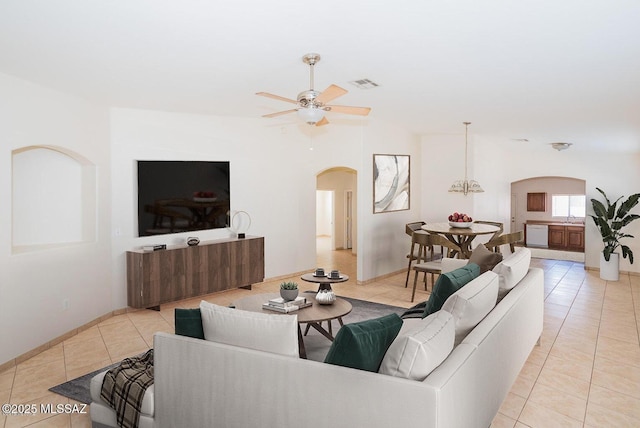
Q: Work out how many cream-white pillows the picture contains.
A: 4